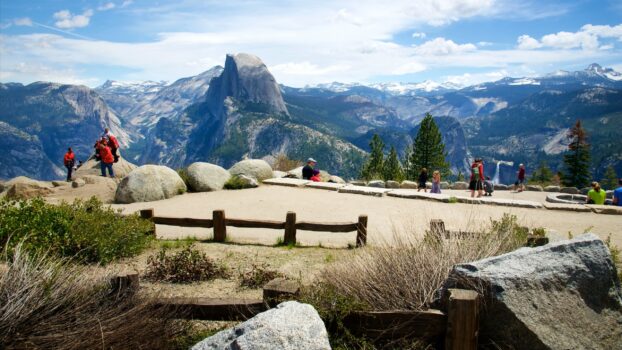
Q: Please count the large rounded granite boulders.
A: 3